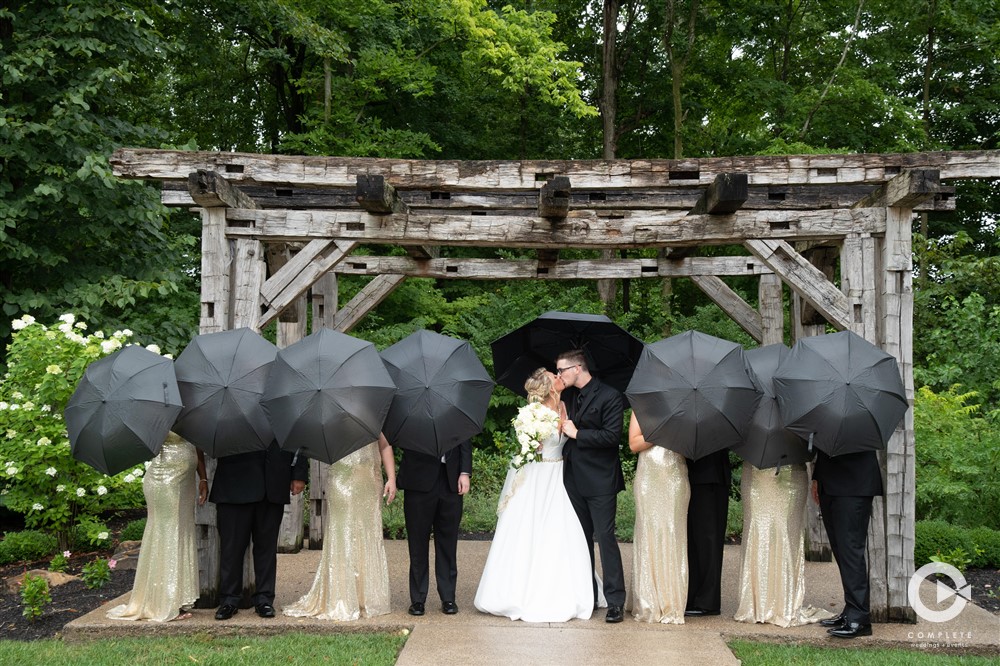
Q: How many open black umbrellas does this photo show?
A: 8